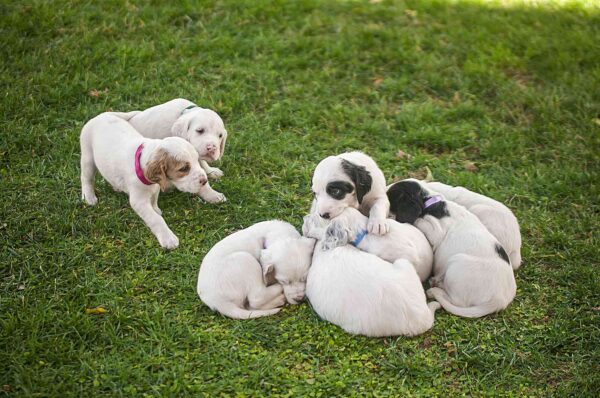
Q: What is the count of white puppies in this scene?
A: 8